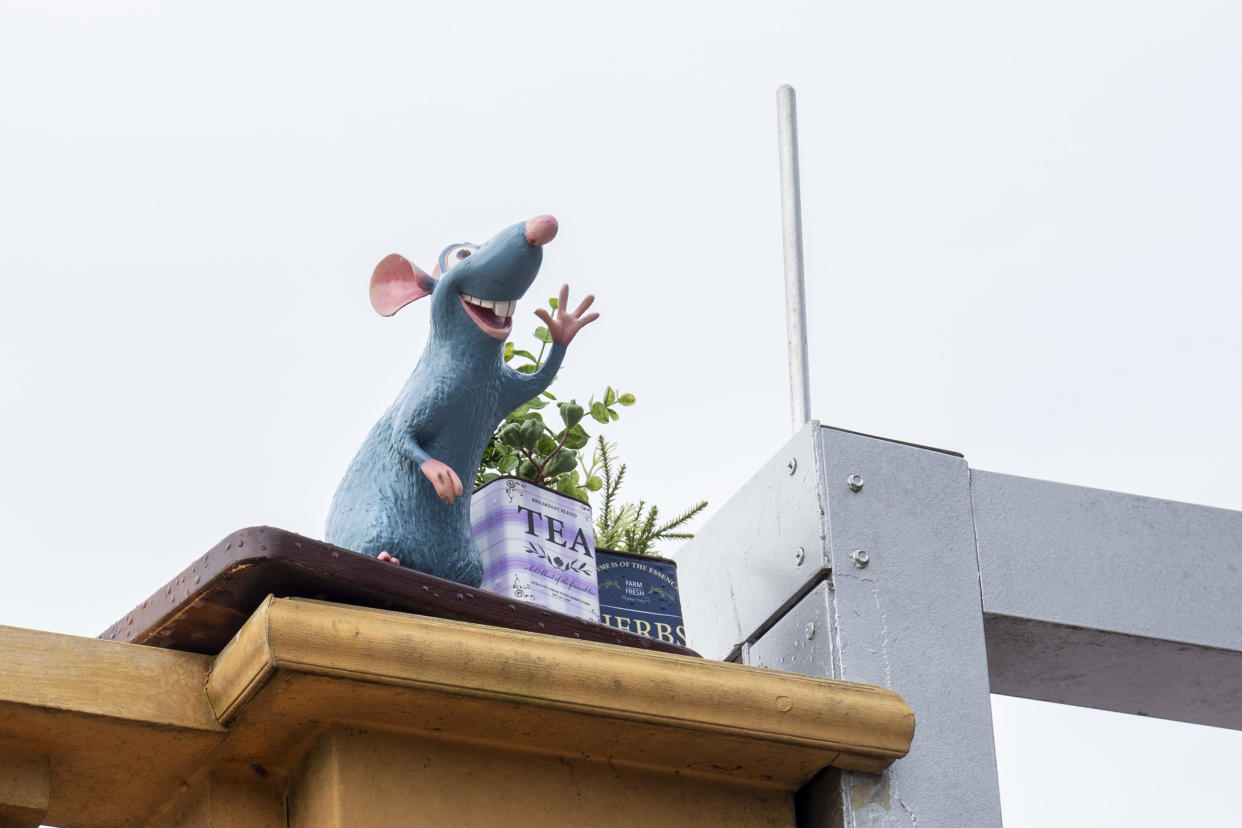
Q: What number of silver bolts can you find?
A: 5